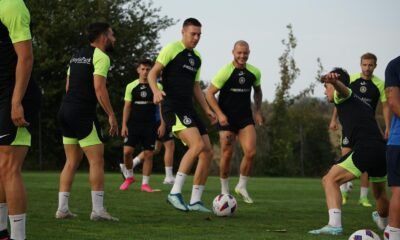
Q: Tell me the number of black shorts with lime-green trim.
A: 4